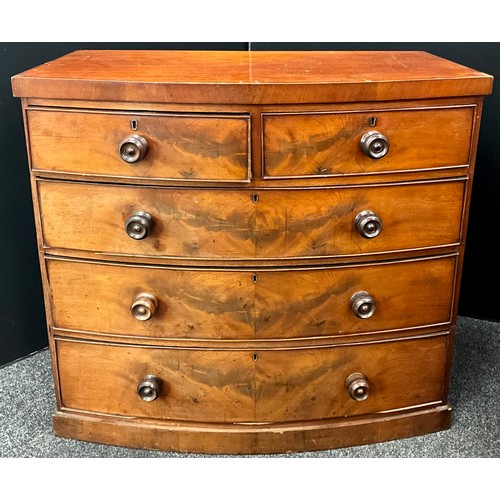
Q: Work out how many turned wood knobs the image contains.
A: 8